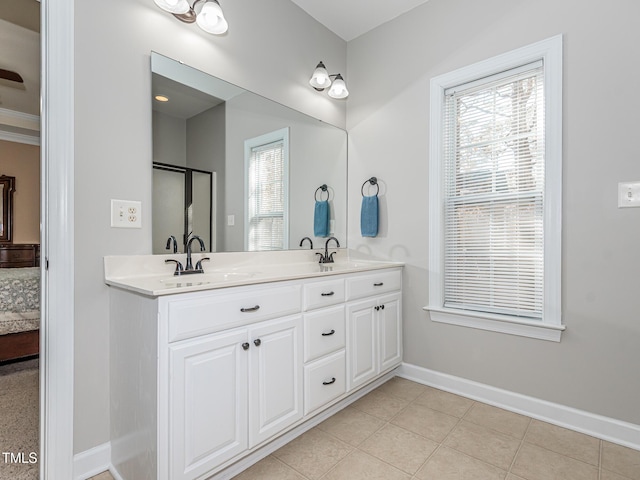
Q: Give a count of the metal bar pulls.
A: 5